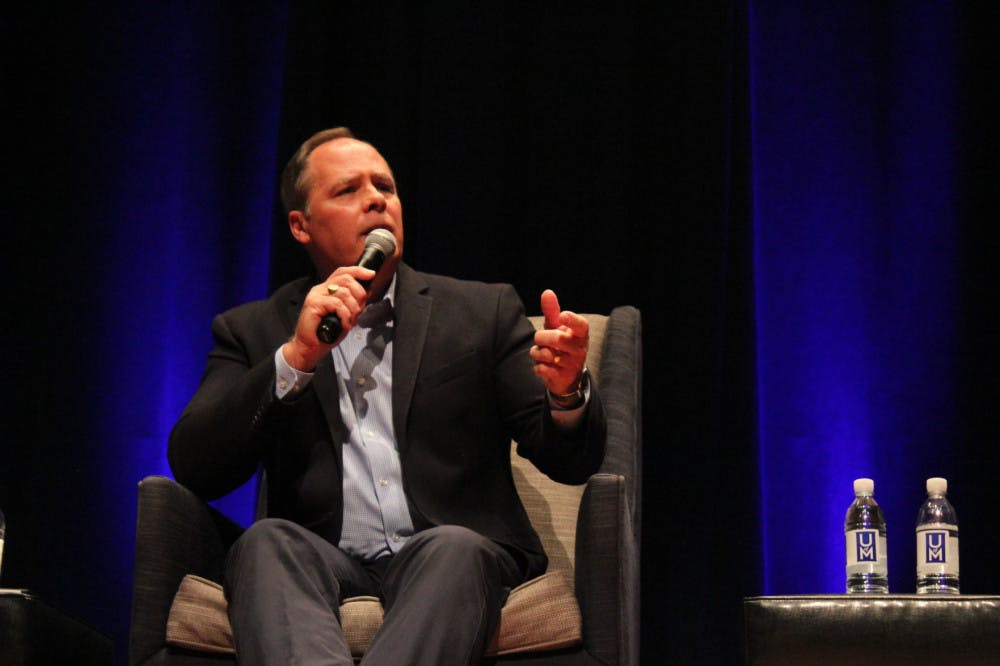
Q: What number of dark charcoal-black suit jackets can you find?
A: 1